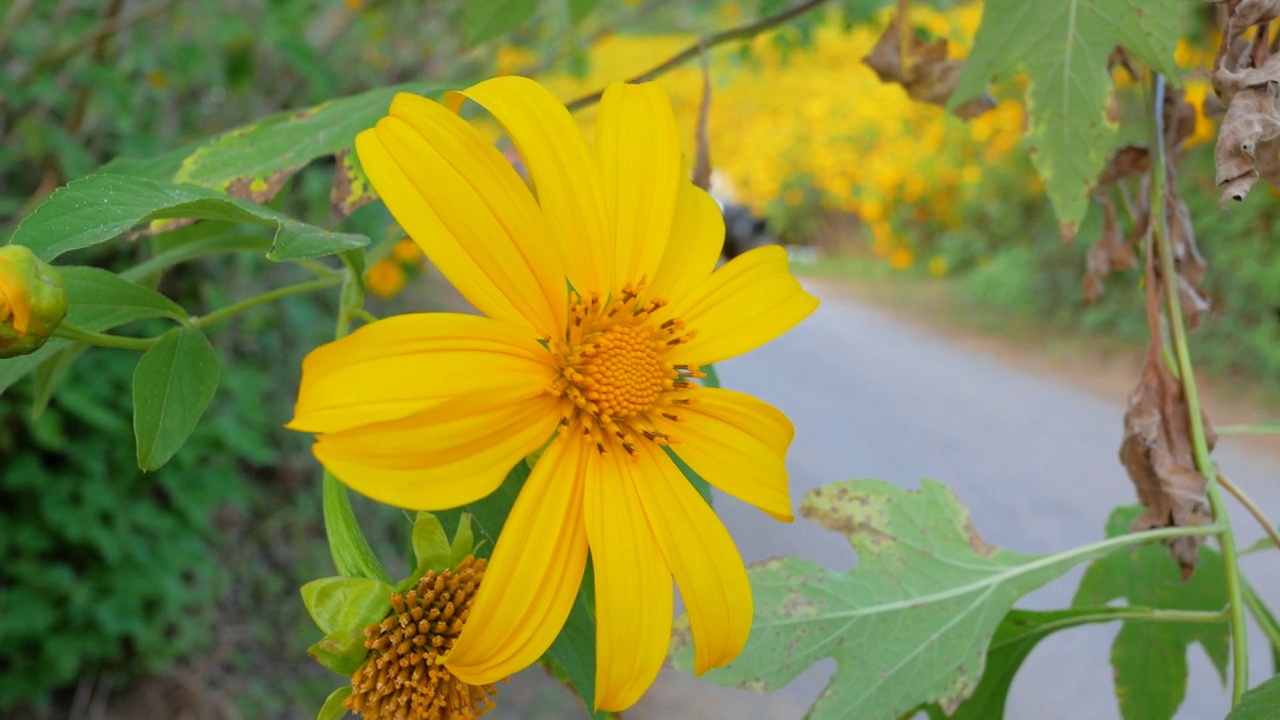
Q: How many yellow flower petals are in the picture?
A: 11